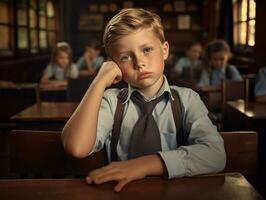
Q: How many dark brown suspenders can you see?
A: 2